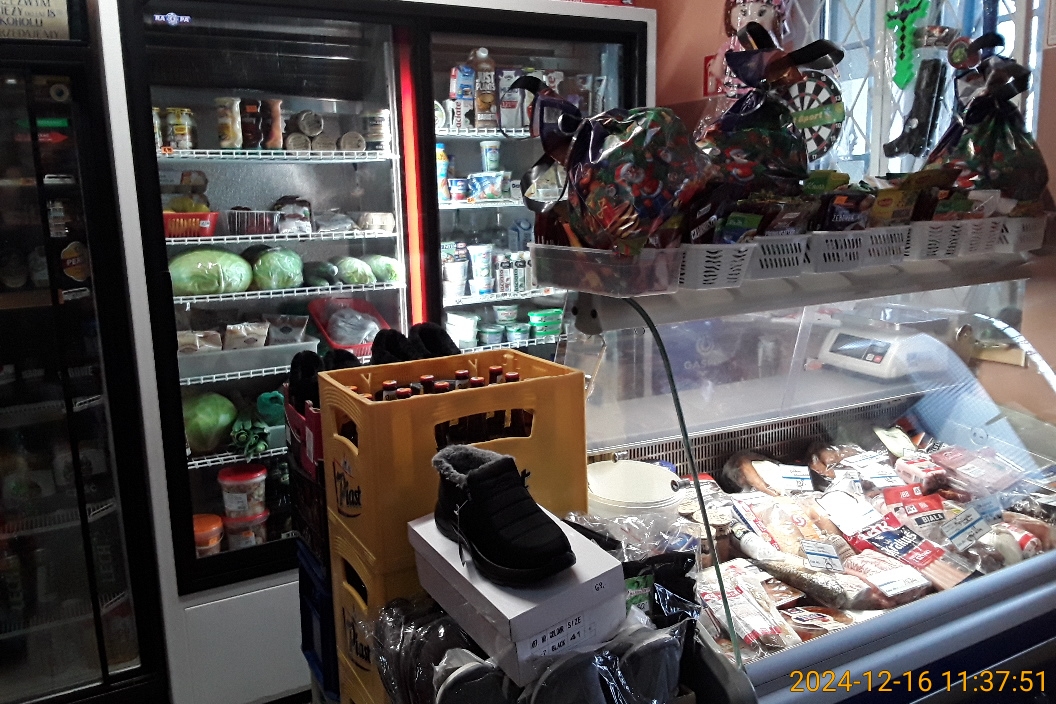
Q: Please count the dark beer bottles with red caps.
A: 10